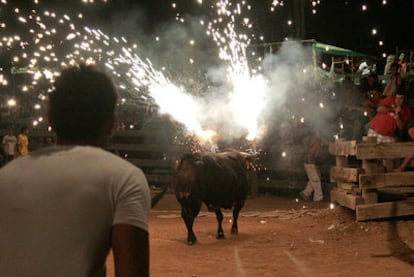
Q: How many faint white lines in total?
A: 2